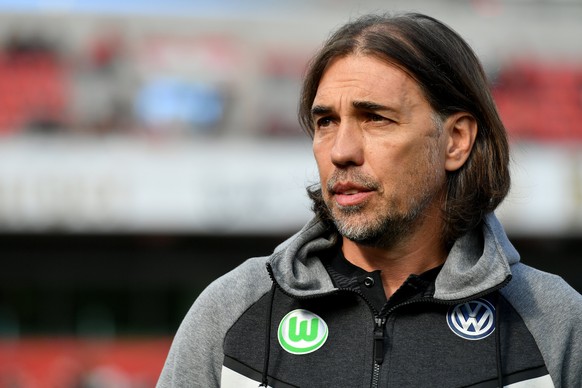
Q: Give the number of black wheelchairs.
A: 0